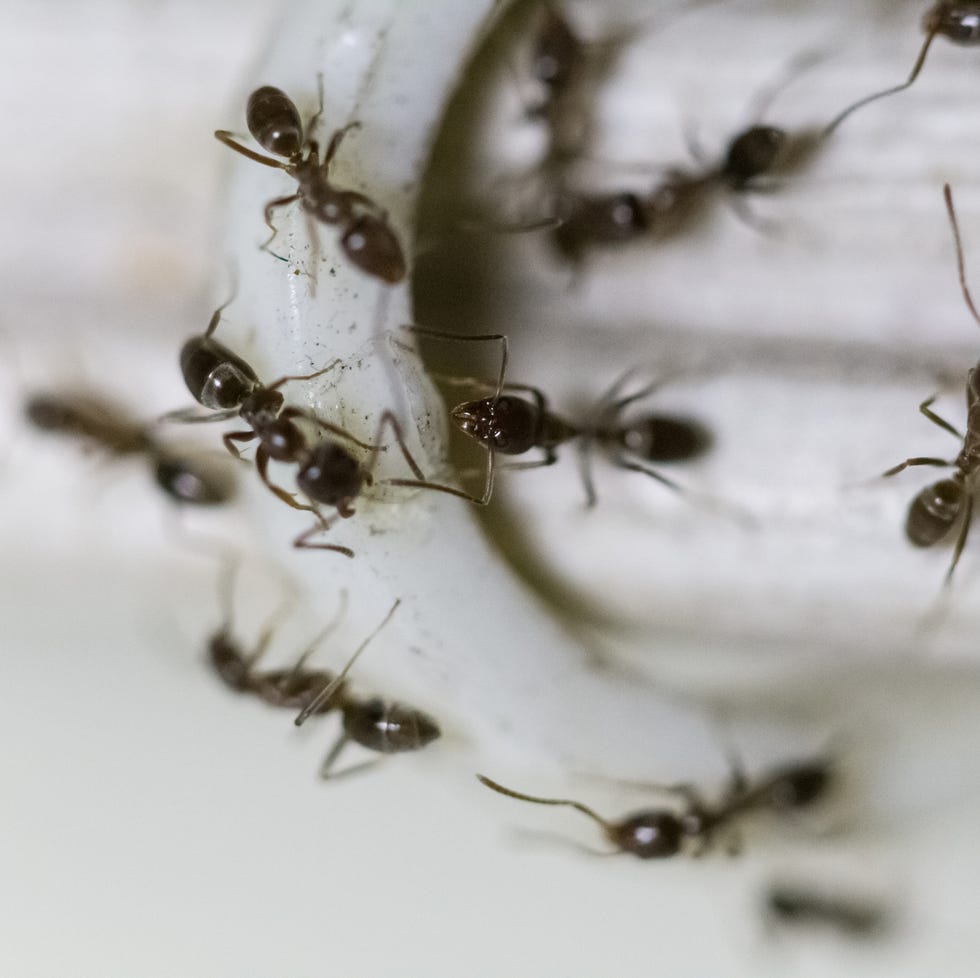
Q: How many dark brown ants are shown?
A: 11